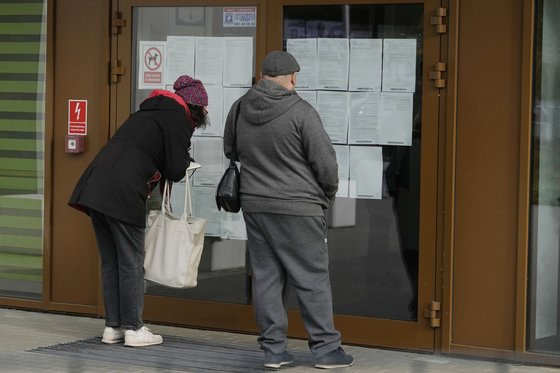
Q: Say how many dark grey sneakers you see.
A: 2